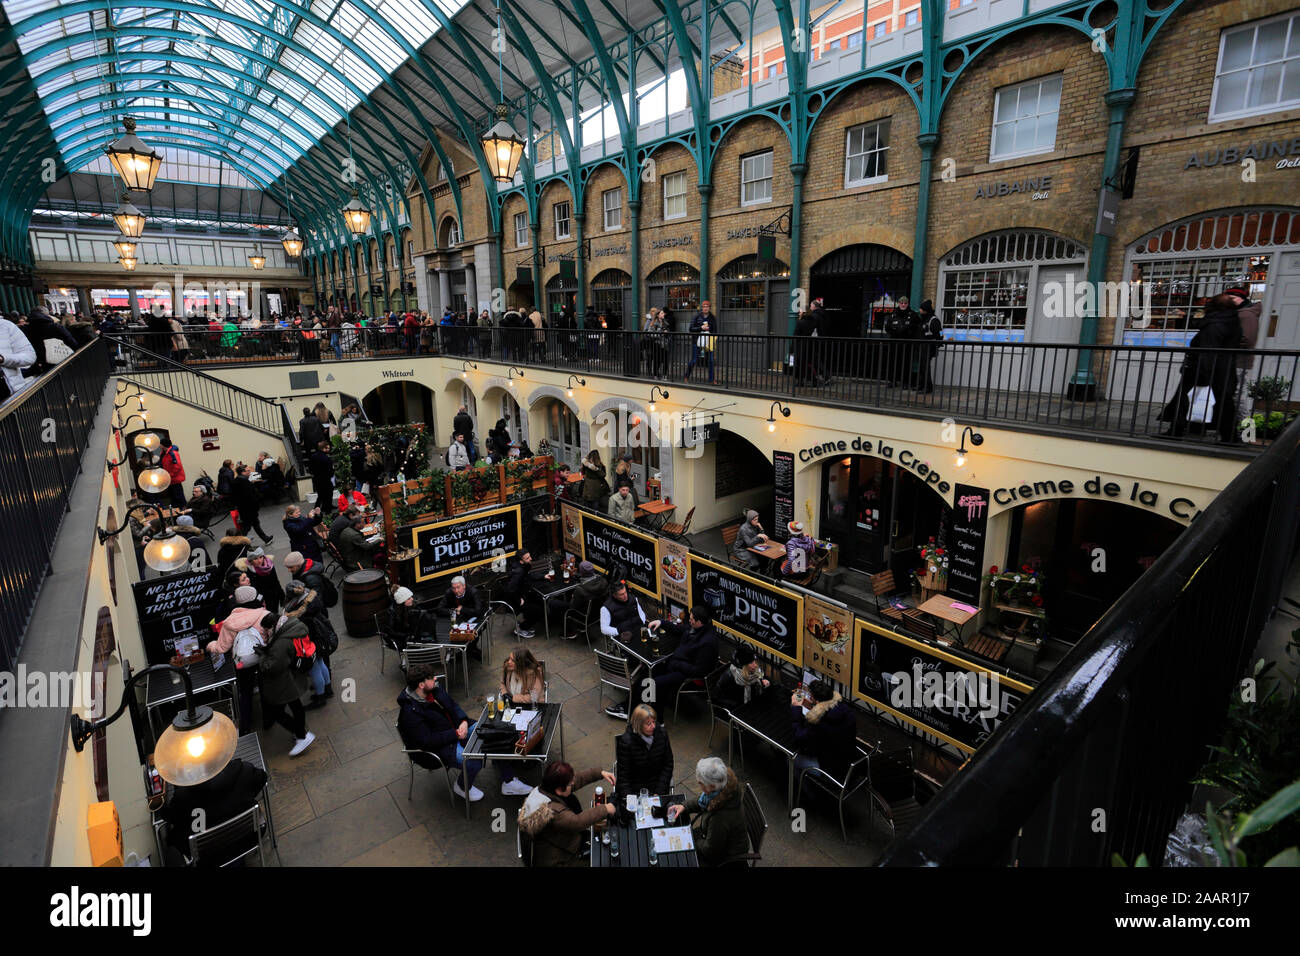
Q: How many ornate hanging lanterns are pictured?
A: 8